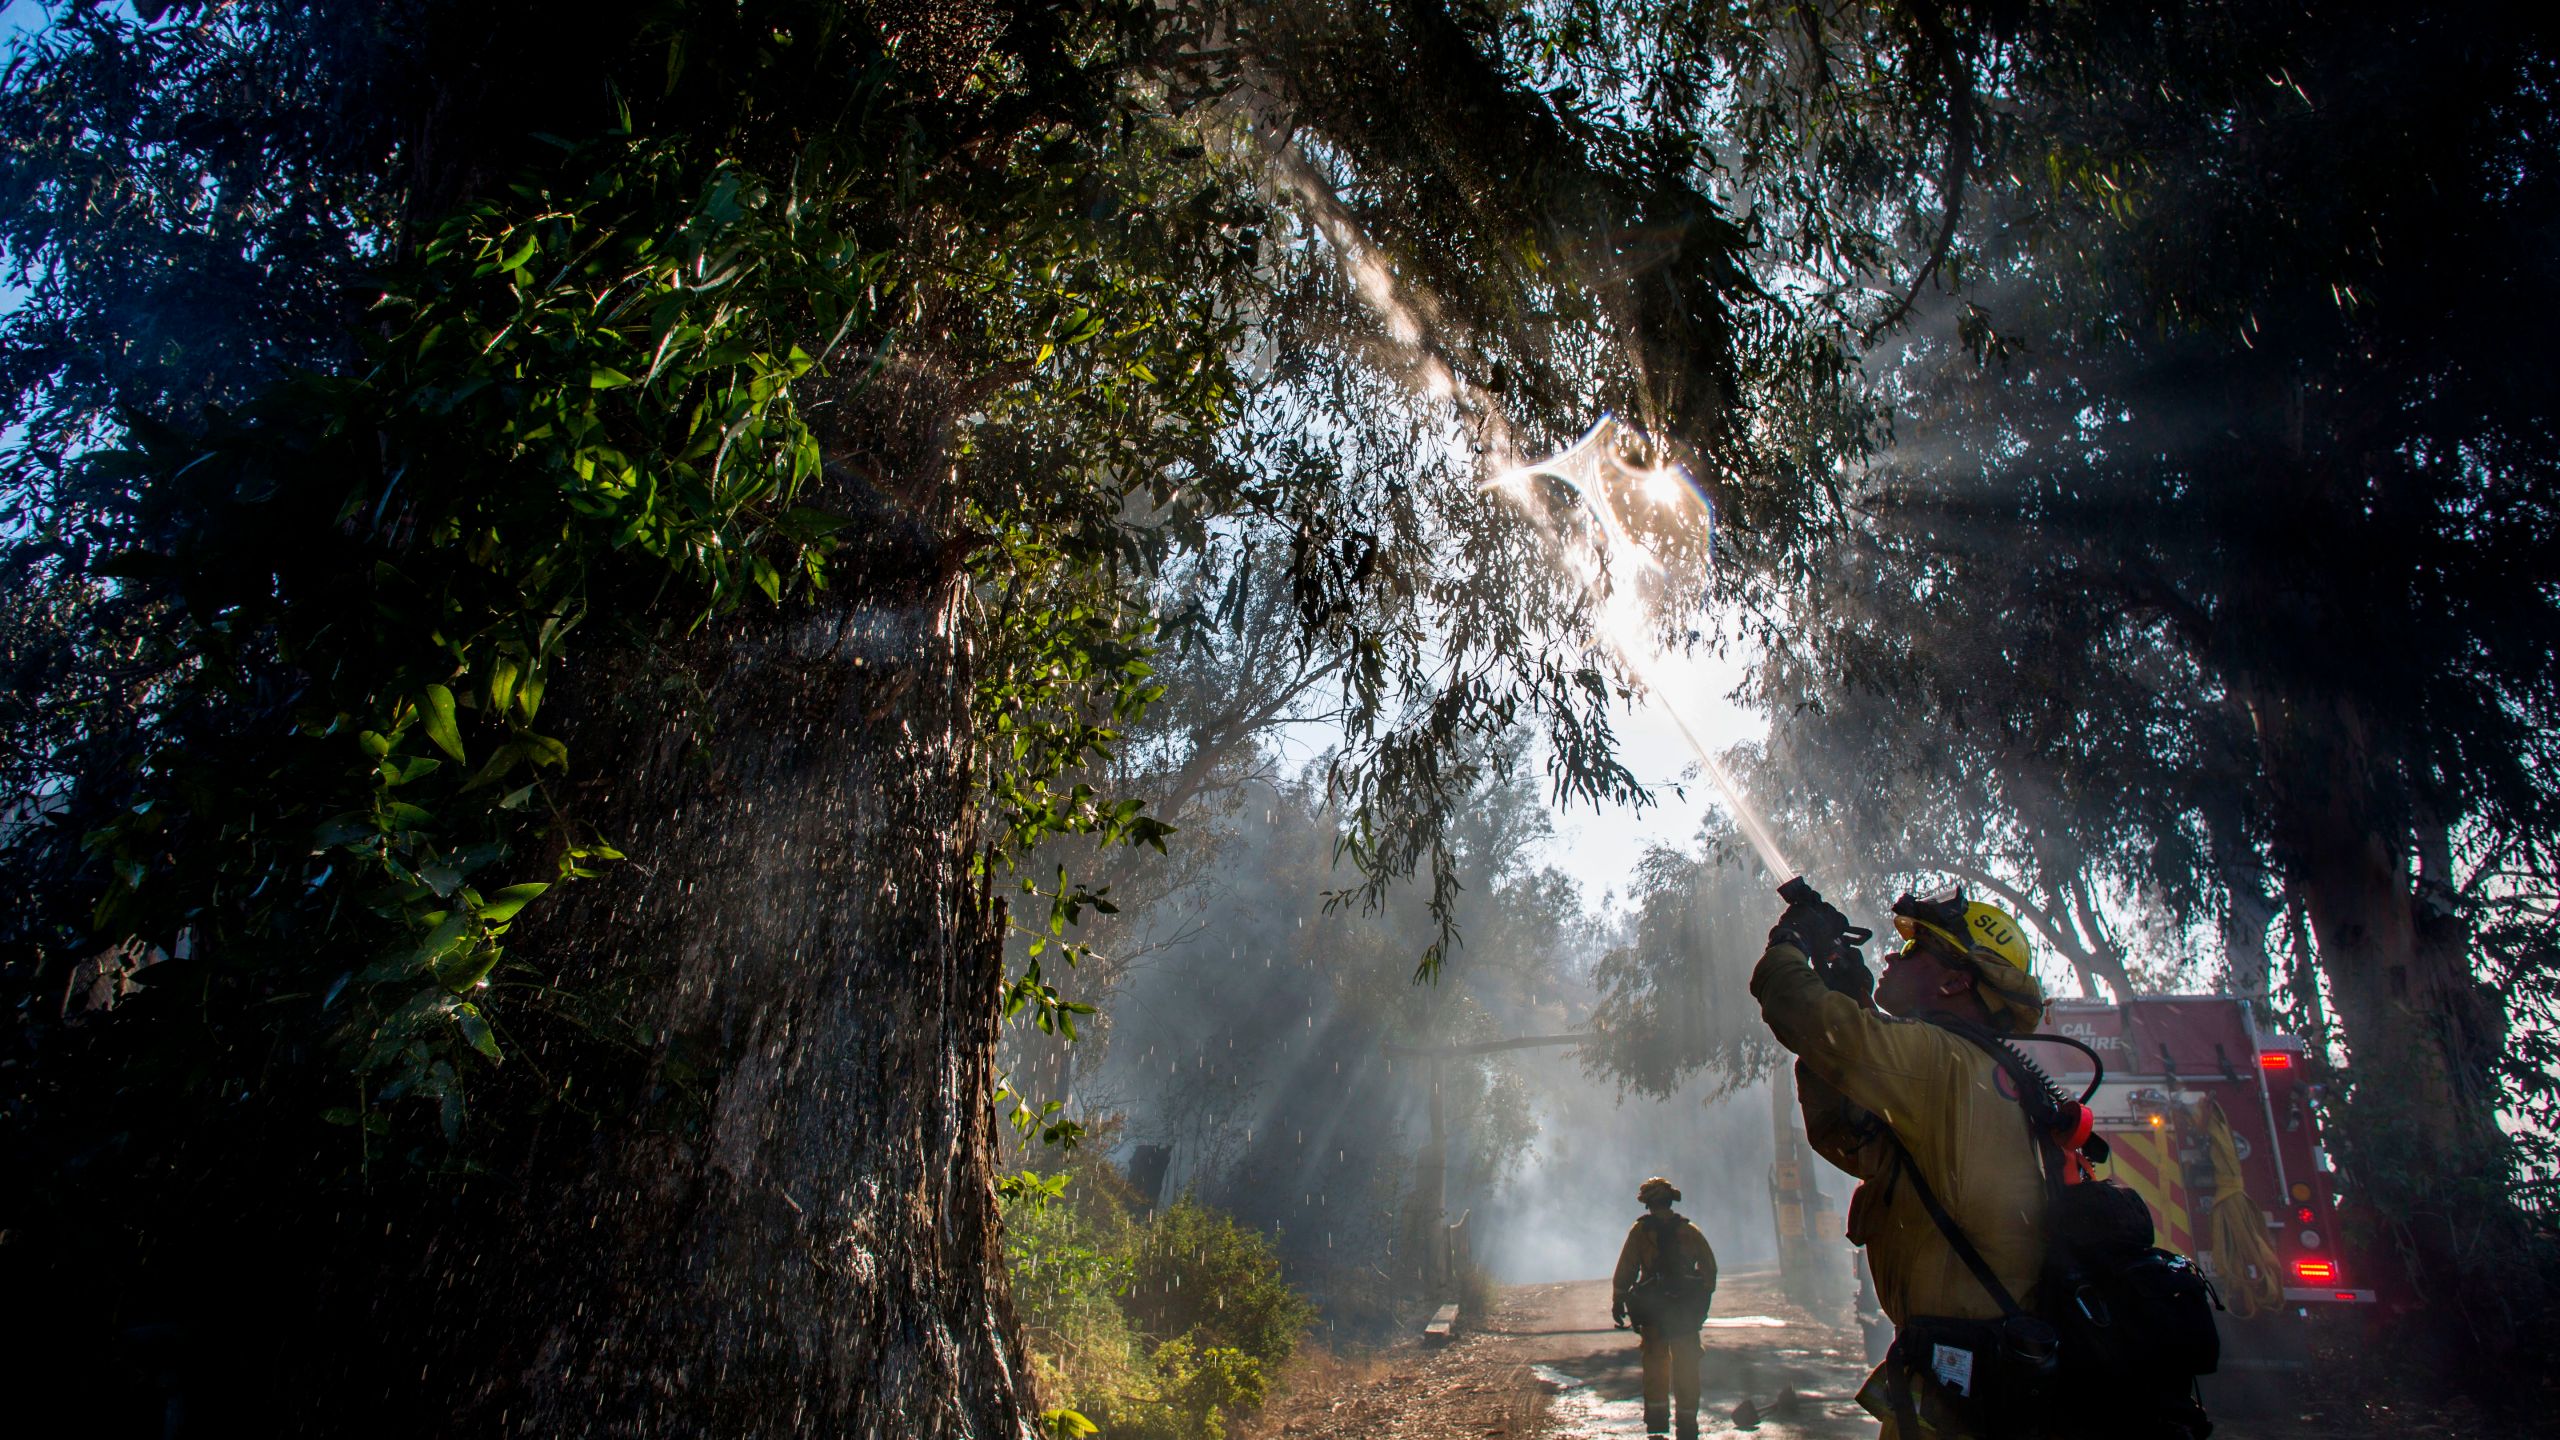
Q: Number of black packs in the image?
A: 2